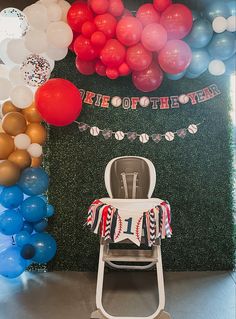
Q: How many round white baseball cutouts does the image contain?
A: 8